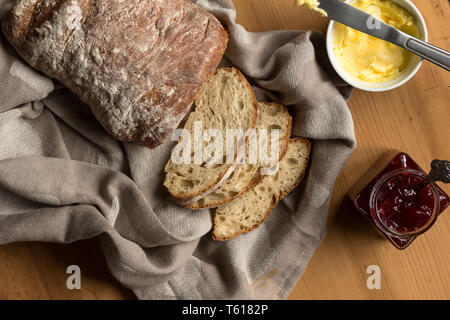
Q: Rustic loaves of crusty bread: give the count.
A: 1